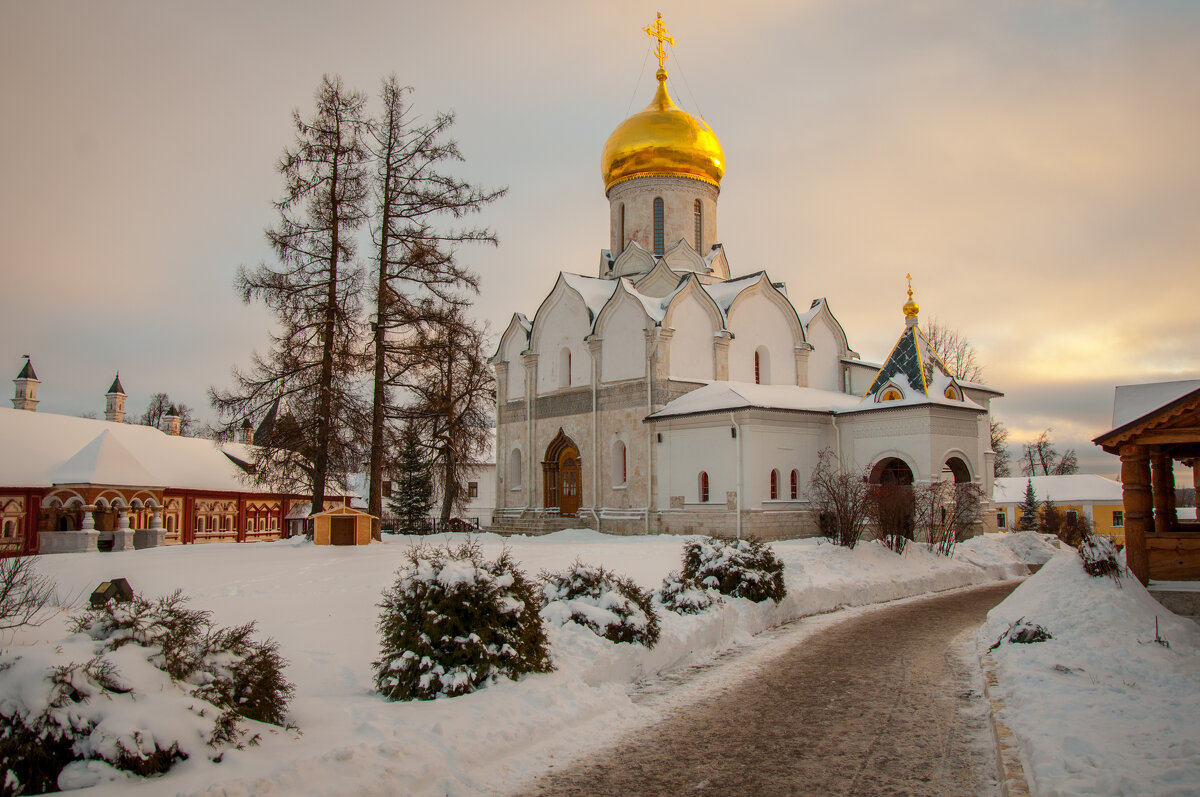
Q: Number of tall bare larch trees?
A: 2